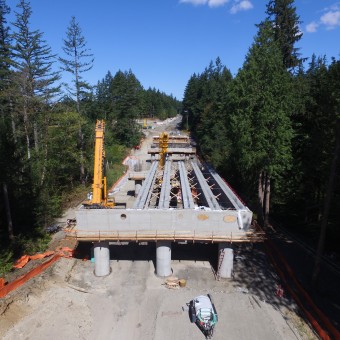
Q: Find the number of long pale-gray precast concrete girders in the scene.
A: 5